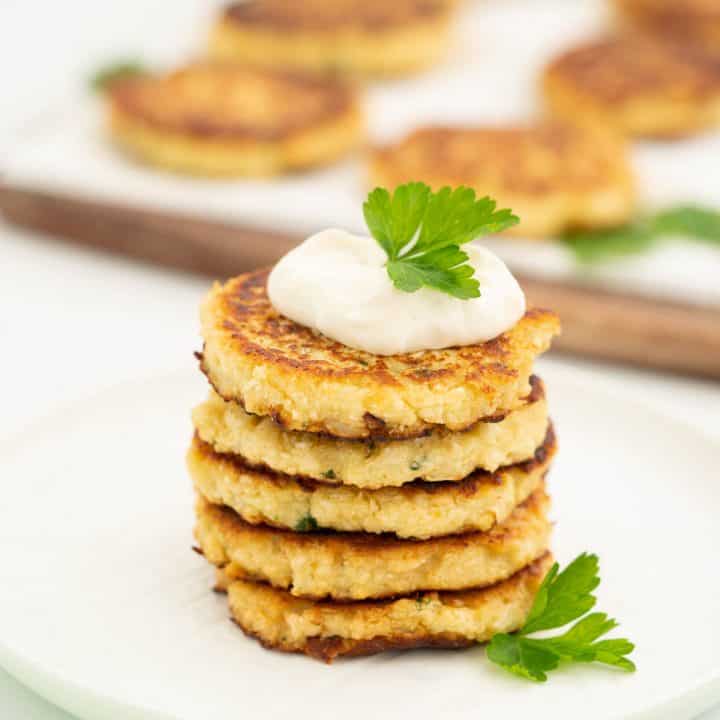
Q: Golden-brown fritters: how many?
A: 10